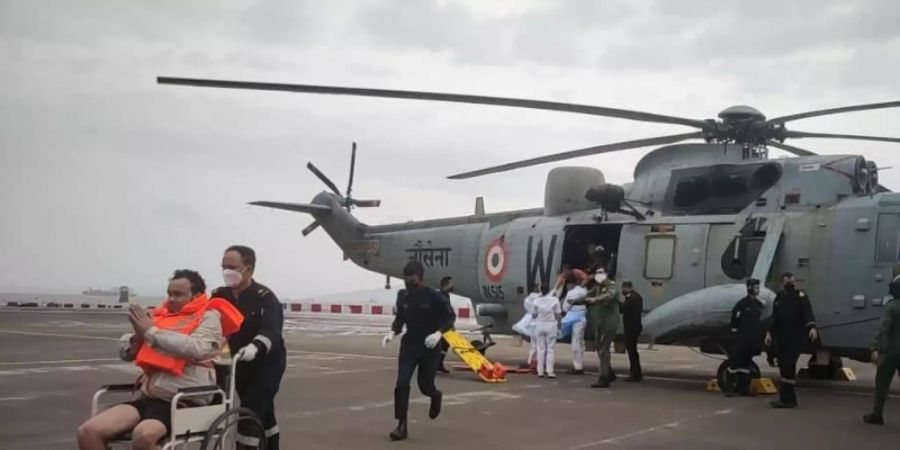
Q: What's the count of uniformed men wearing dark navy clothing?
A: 6